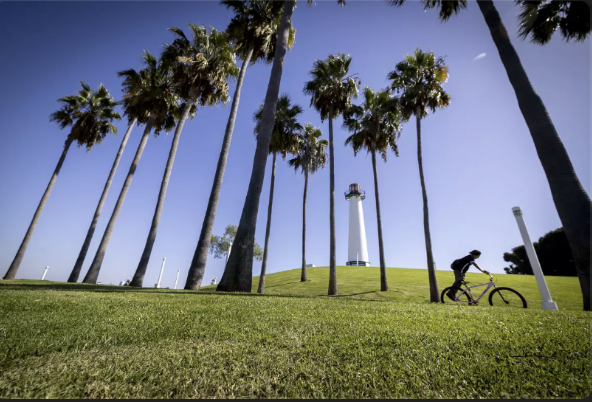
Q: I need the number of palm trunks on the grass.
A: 12